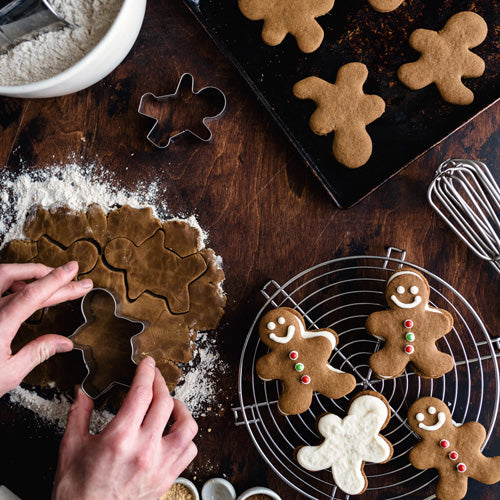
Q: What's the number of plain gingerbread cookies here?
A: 4